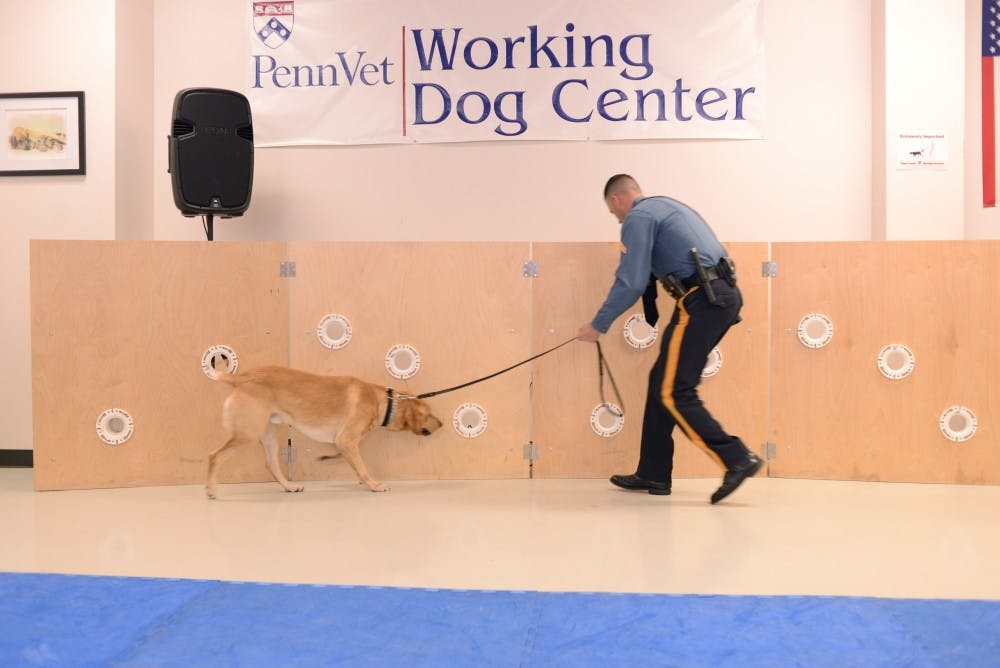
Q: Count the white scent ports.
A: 11